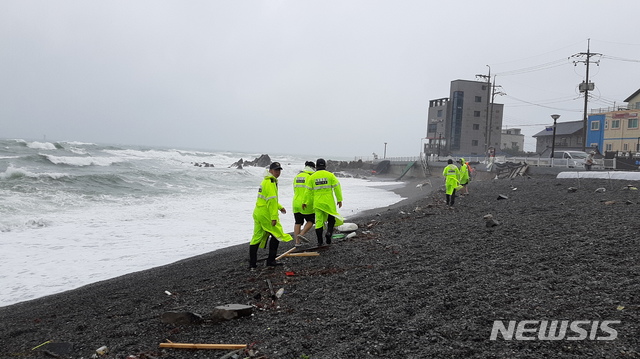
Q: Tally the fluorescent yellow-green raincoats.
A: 5